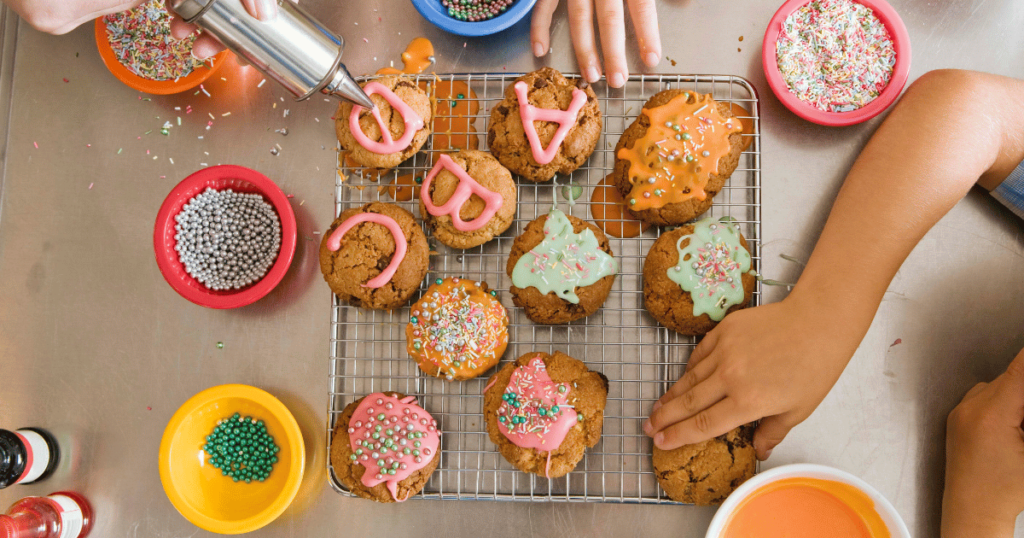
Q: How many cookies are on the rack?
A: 11